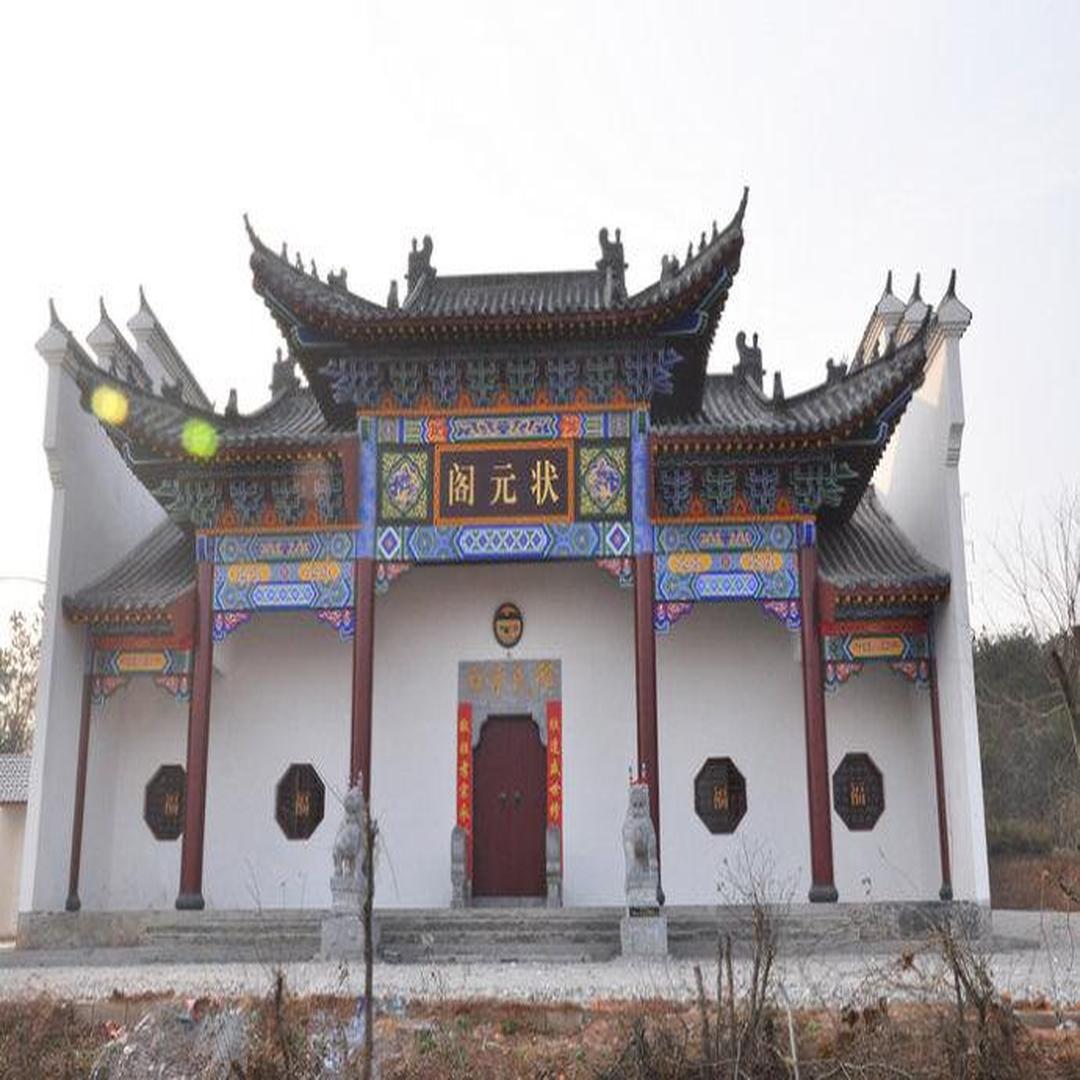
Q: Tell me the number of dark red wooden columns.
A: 6